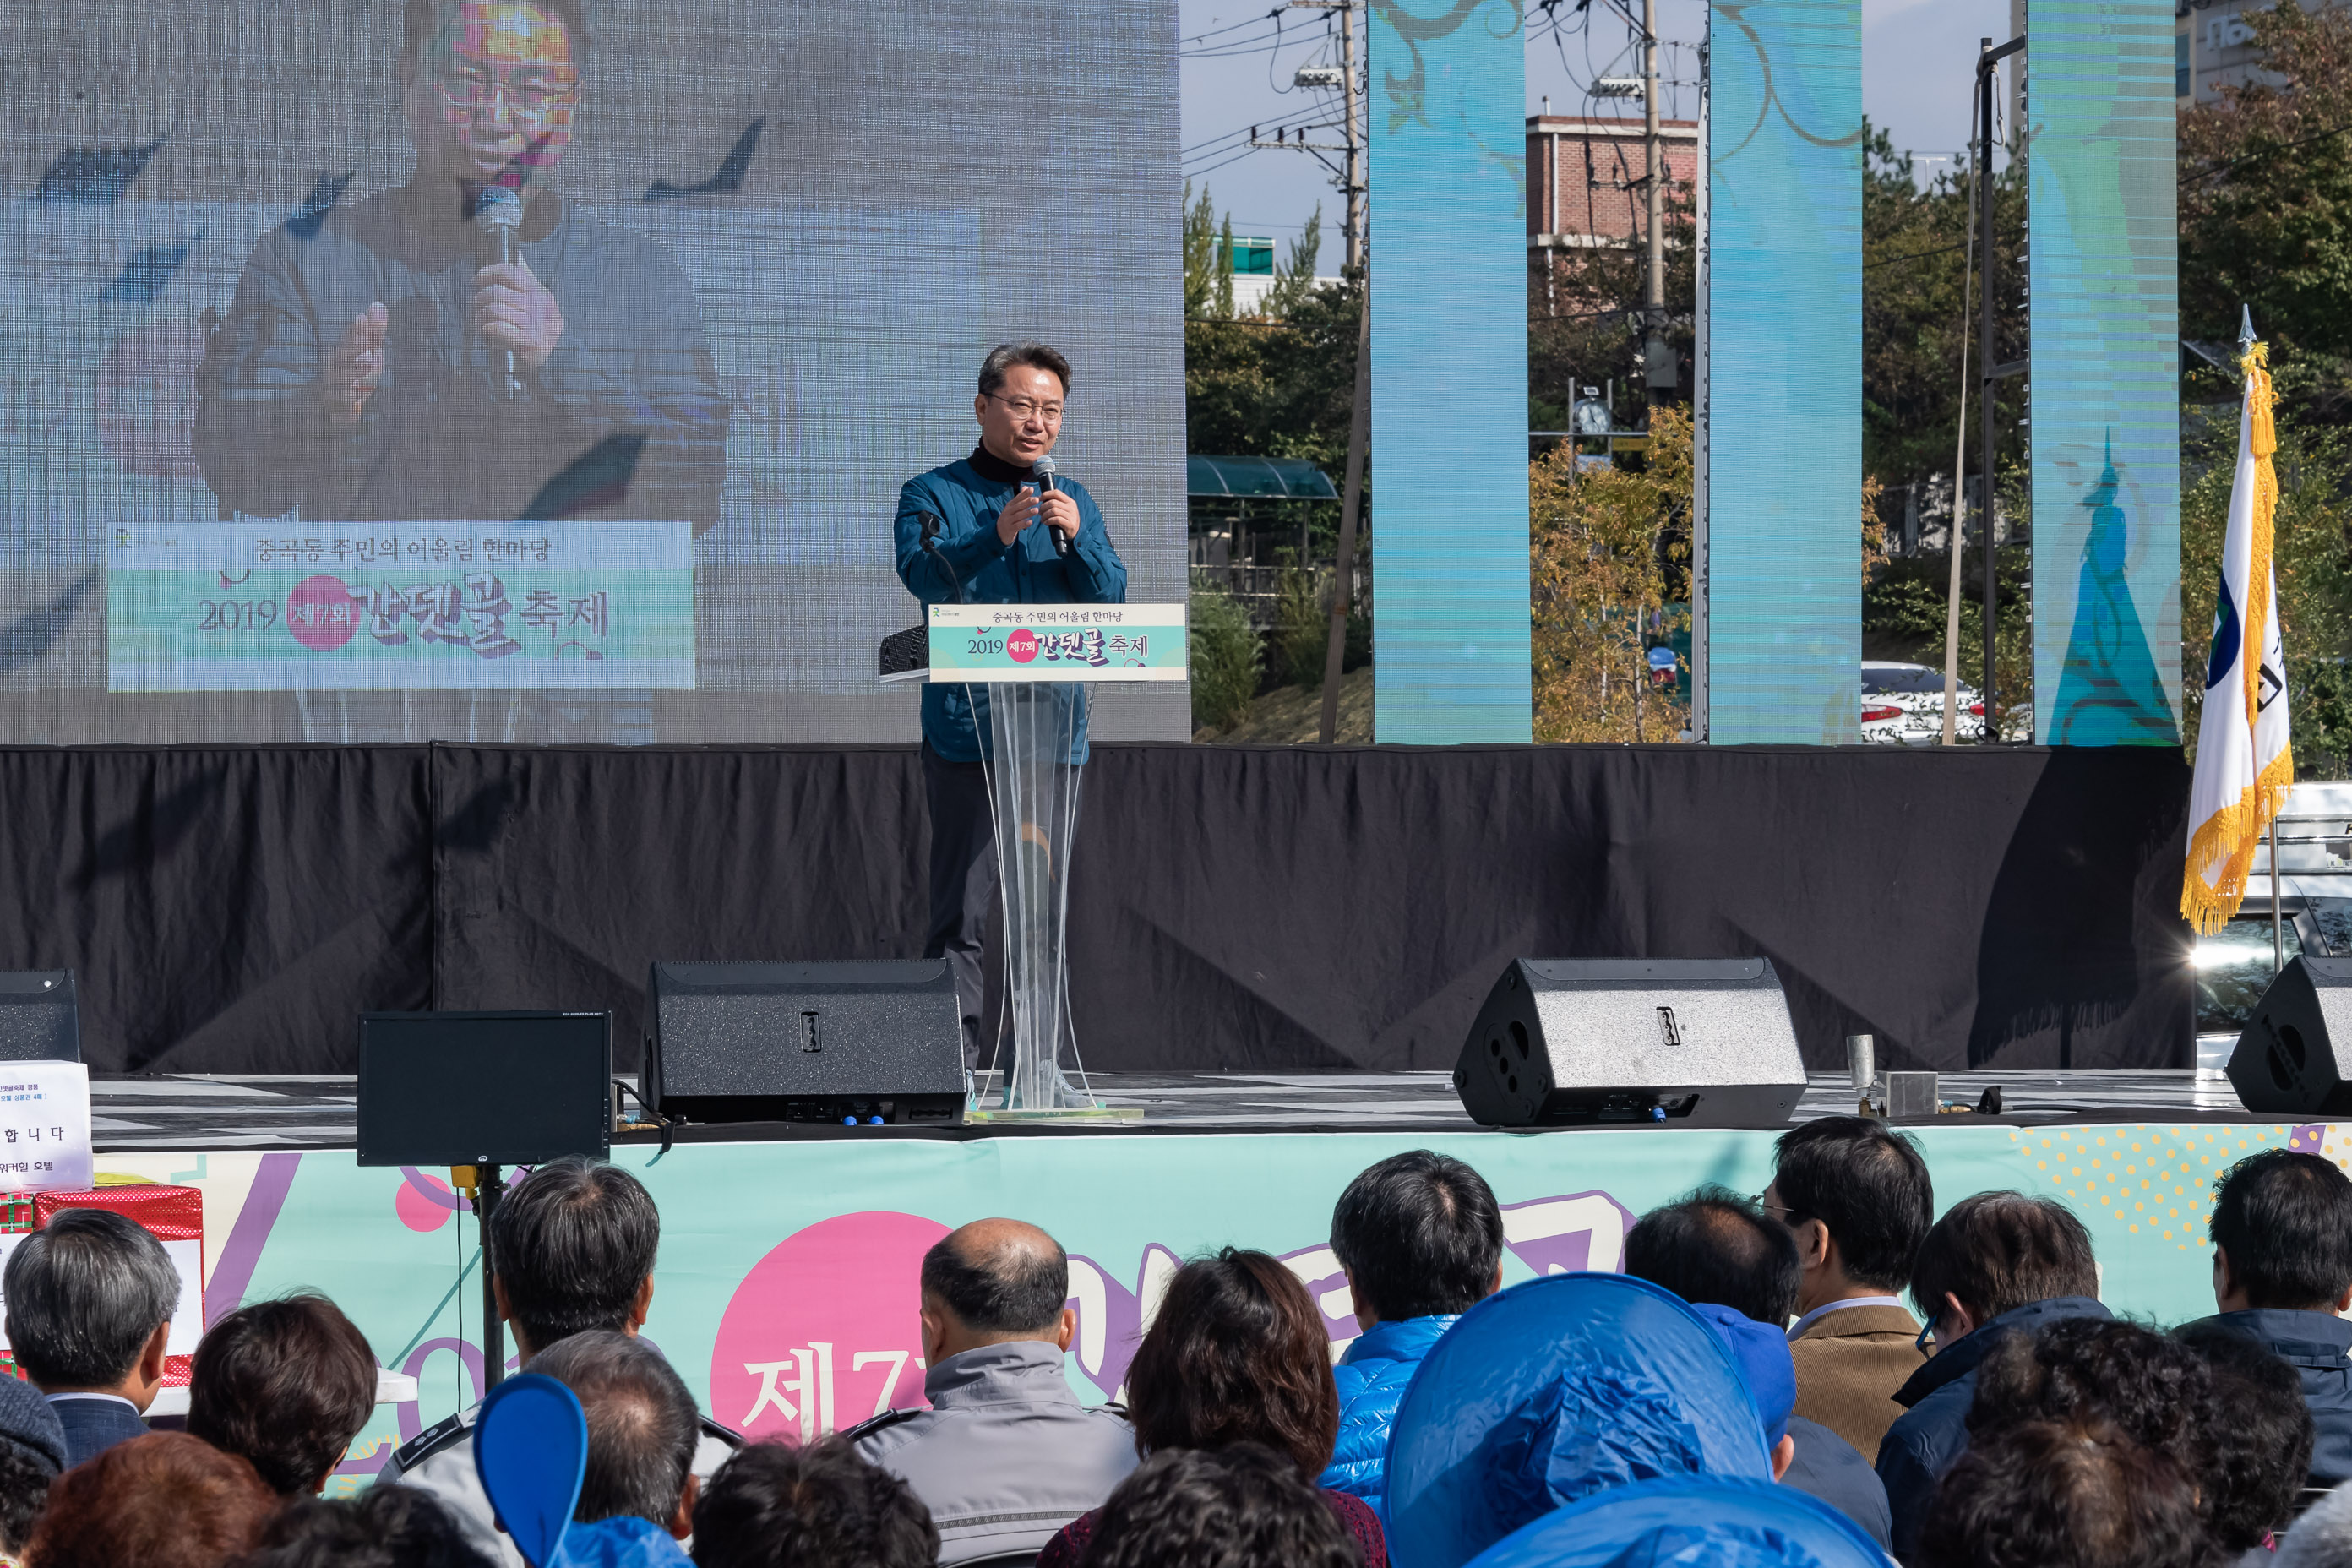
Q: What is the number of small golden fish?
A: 0